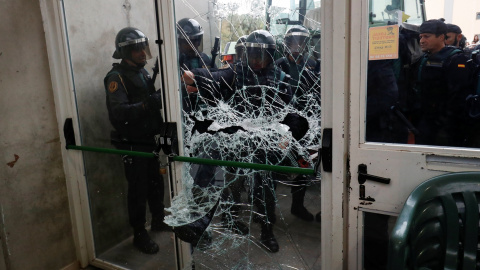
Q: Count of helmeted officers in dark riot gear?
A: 5